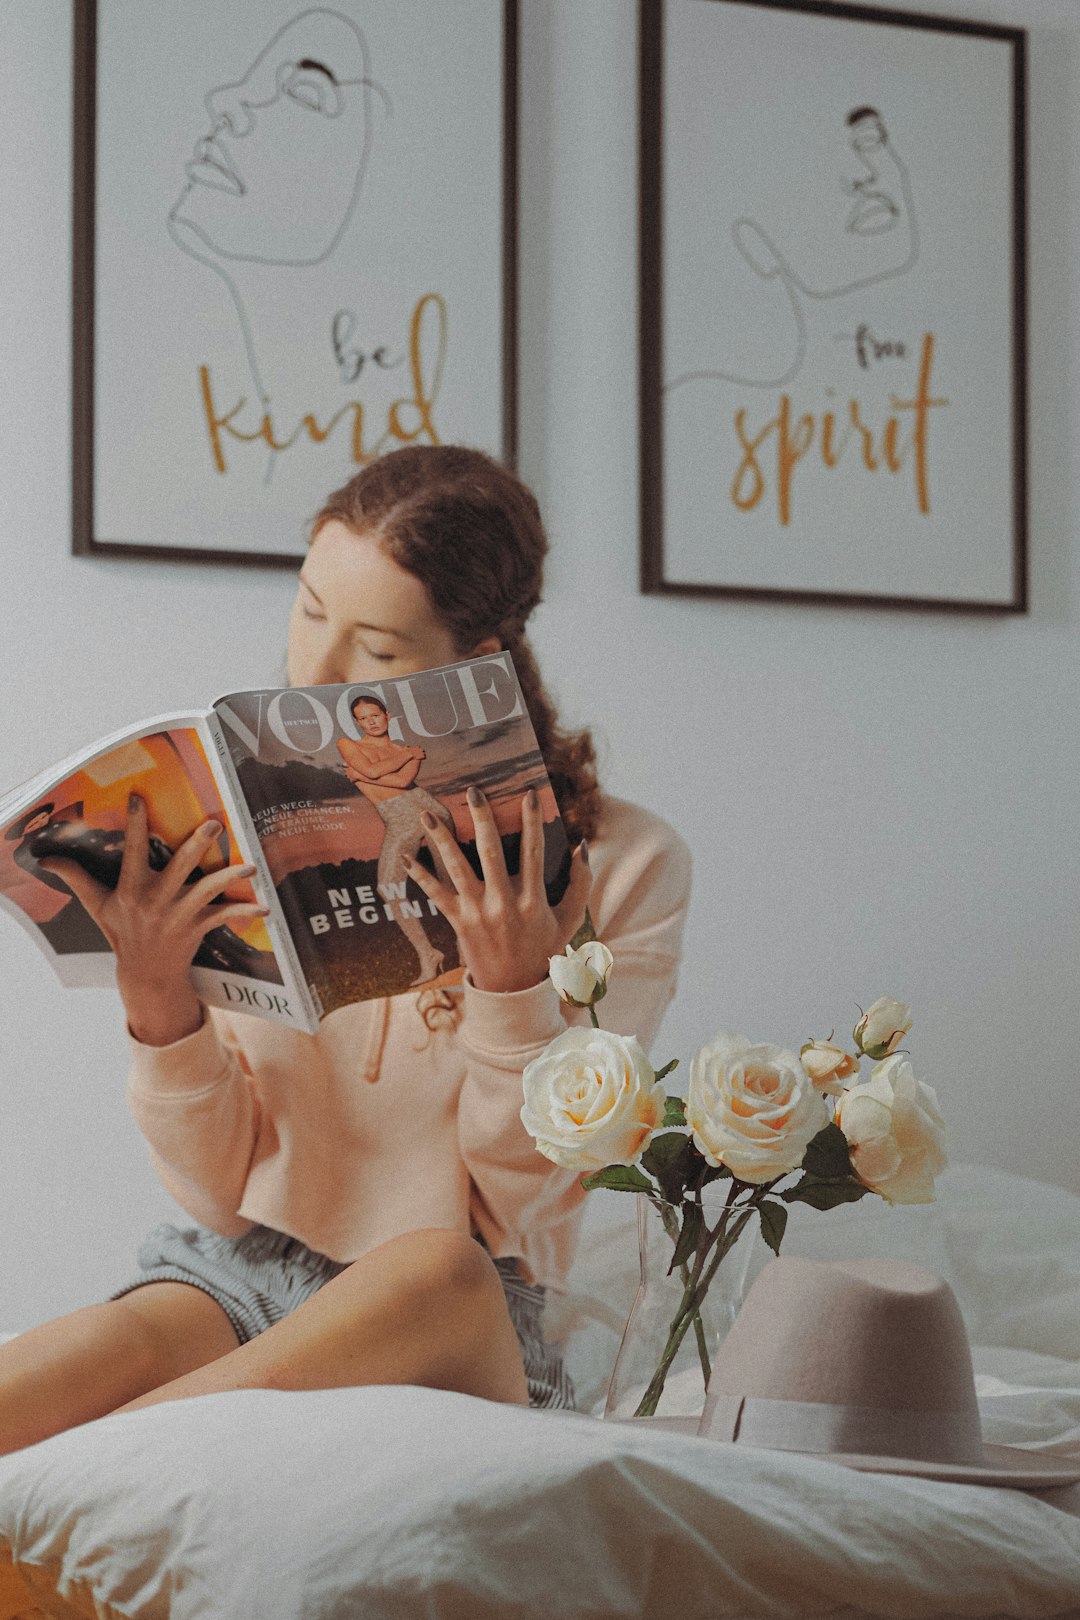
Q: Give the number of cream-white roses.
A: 6